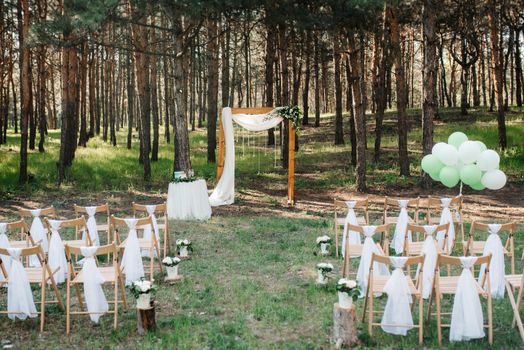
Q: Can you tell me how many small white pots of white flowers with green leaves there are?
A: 6